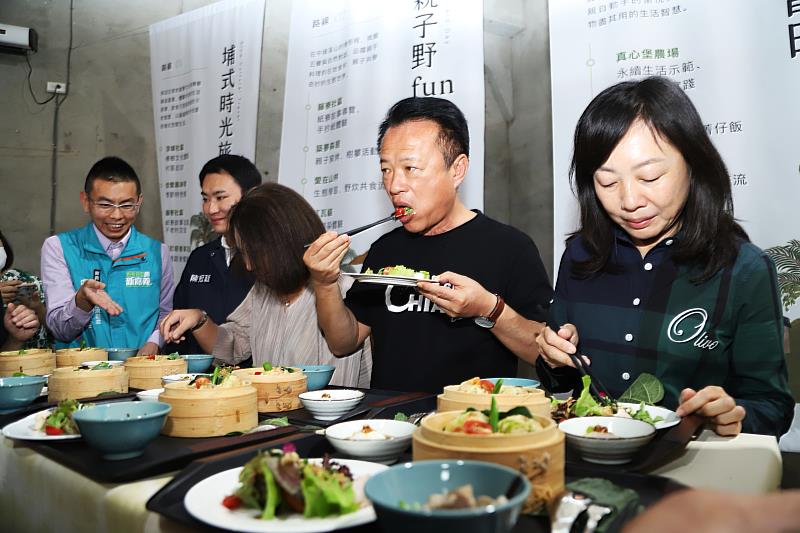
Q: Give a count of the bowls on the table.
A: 13